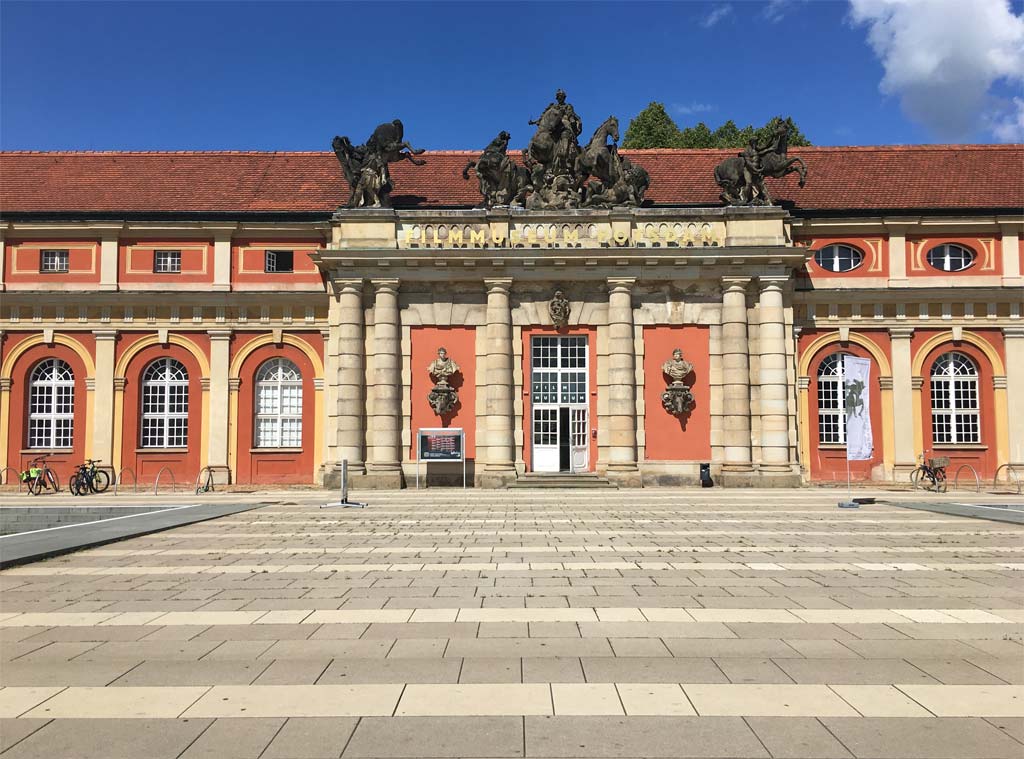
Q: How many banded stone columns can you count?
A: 6